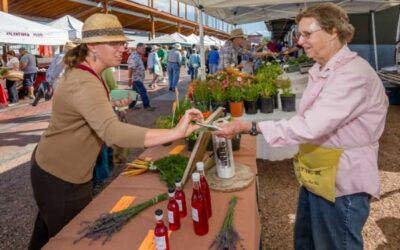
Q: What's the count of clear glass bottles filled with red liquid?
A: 5